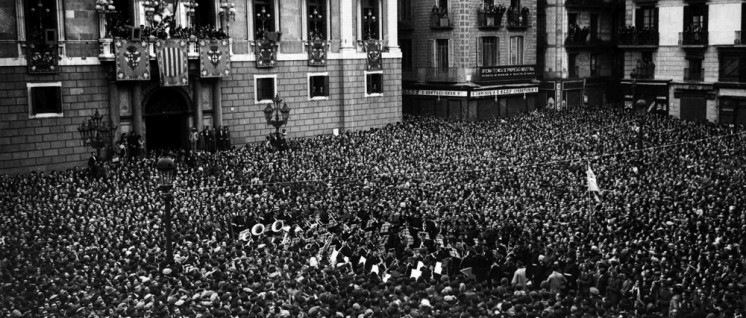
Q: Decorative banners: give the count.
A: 7